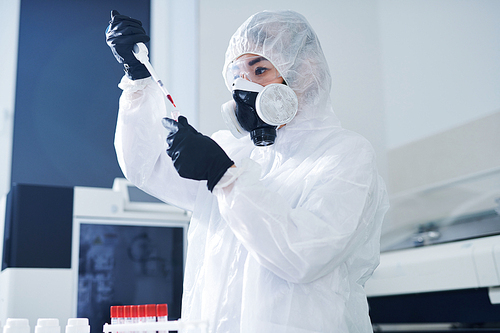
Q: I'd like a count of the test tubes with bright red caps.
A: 7